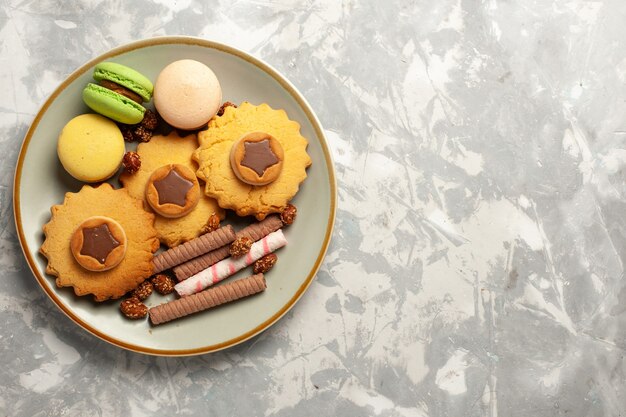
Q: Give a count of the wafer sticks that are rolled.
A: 4